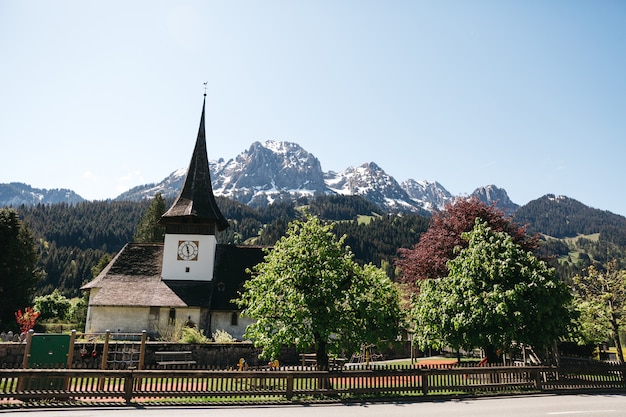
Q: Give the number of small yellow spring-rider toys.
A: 2